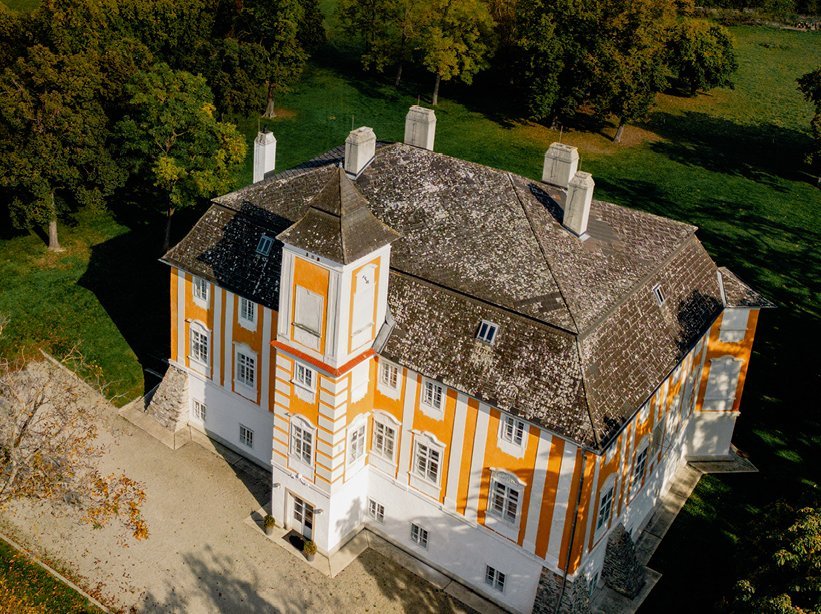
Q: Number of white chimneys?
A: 5